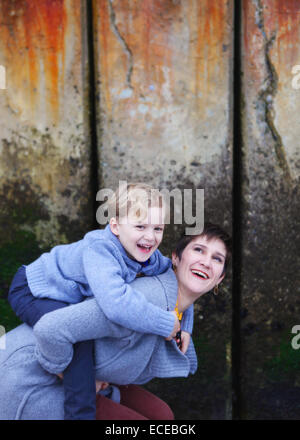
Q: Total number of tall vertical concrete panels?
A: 3